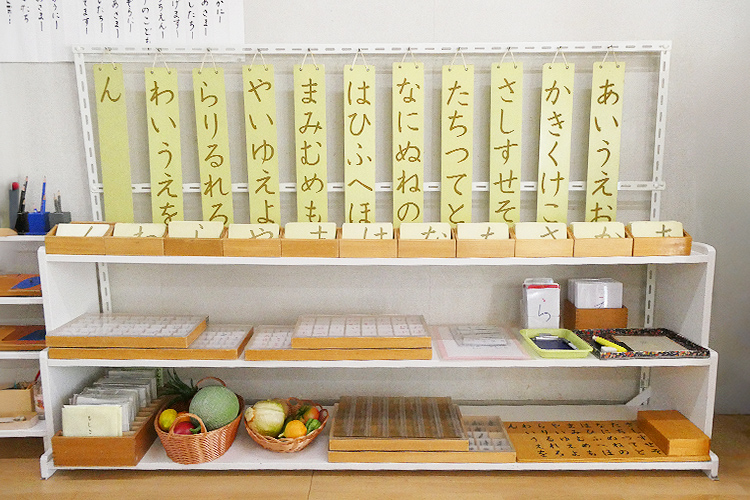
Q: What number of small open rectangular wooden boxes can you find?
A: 11